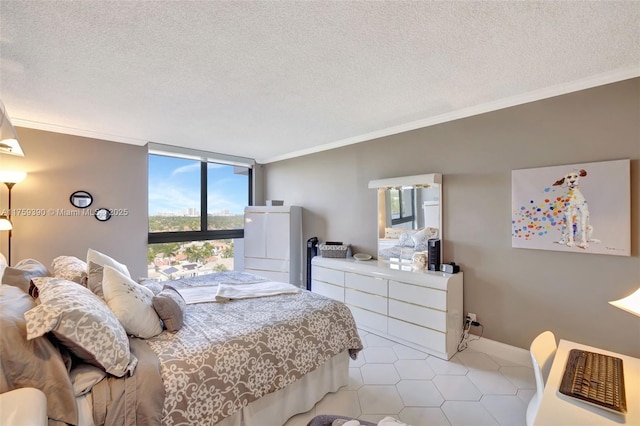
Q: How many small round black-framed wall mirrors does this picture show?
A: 2